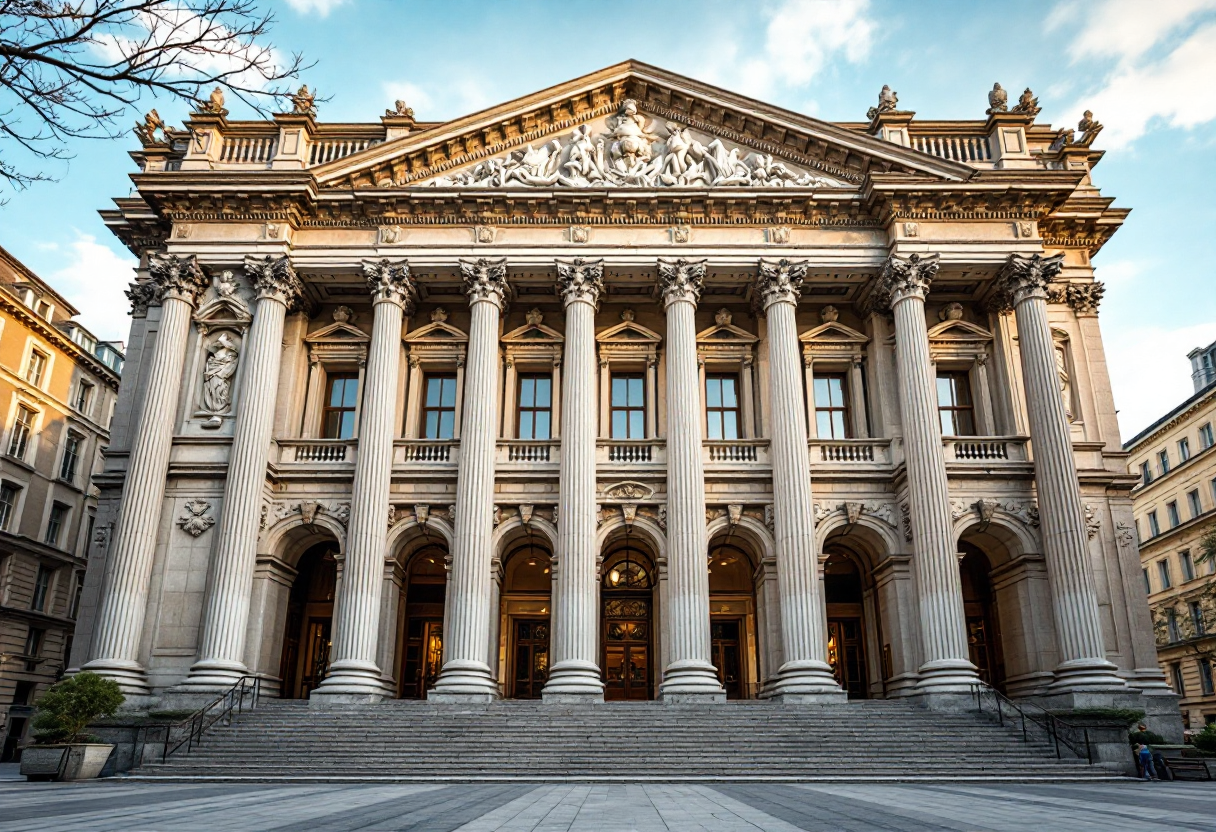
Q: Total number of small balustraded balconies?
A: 7